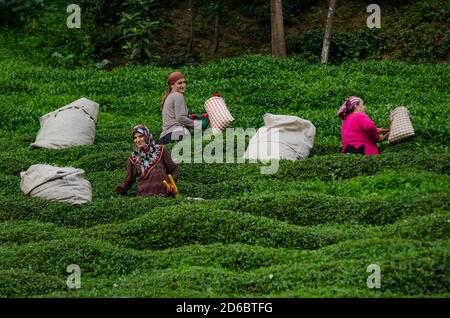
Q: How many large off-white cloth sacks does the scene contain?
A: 3